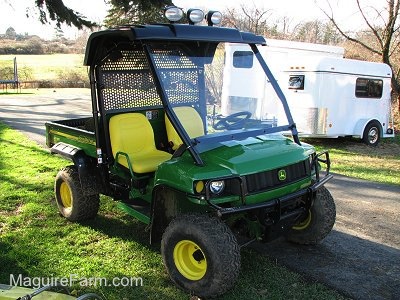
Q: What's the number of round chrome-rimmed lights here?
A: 3